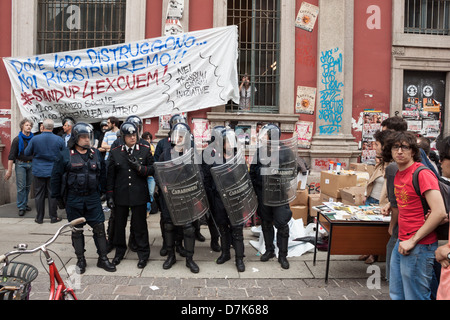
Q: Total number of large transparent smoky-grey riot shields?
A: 3